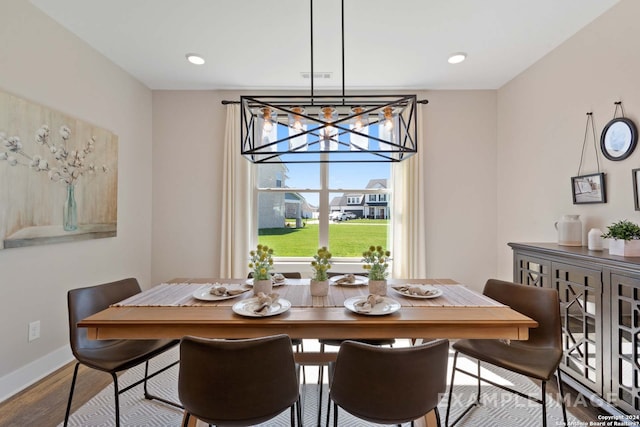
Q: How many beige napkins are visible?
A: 6